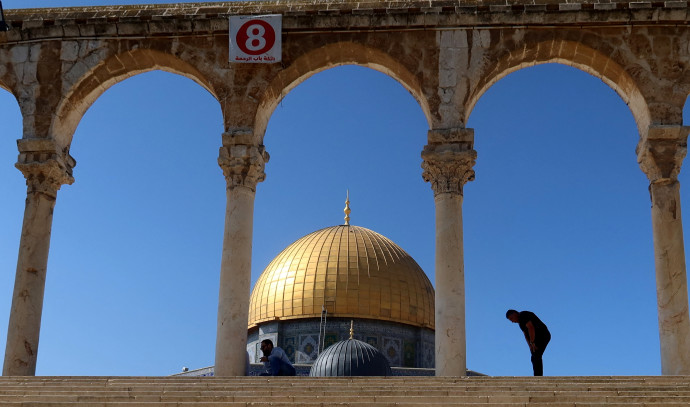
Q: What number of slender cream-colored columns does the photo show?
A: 4